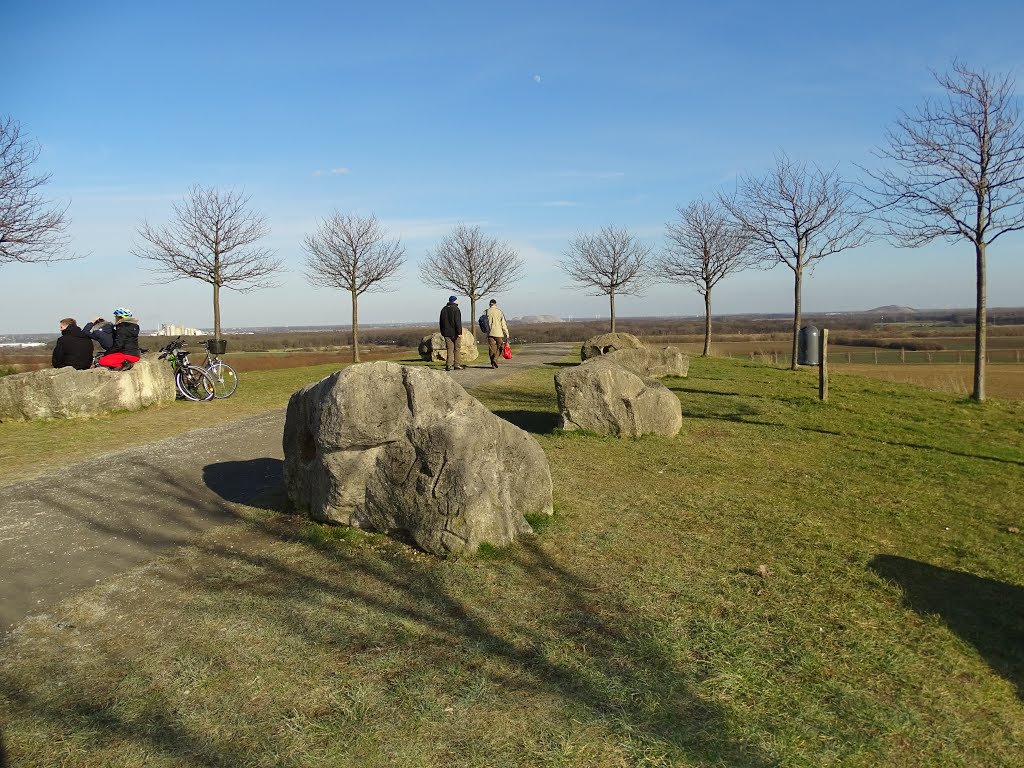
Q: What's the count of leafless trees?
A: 8